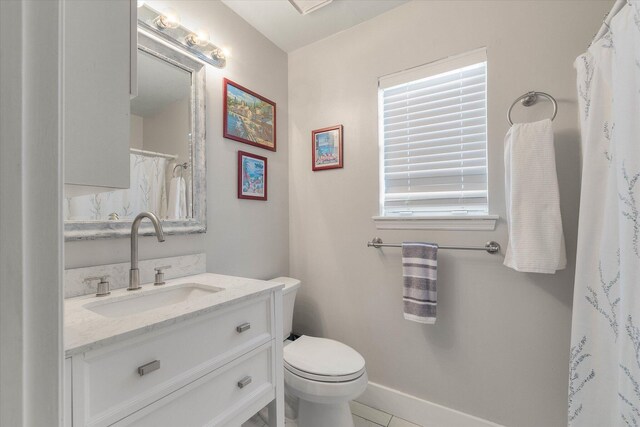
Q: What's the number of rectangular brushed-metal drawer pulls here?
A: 3